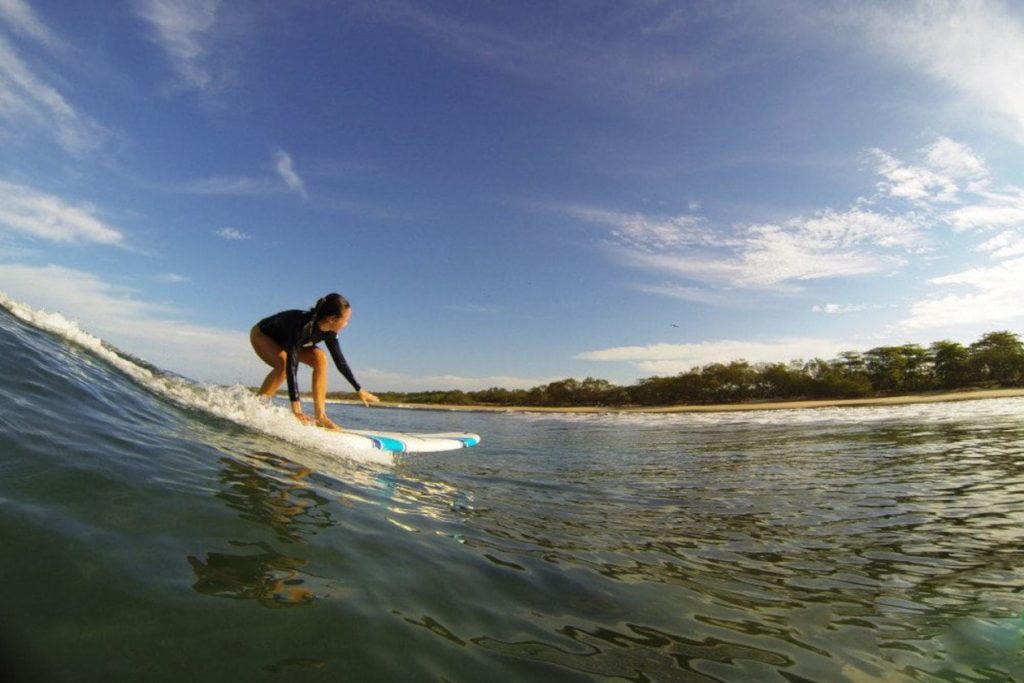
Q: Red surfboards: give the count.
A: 0